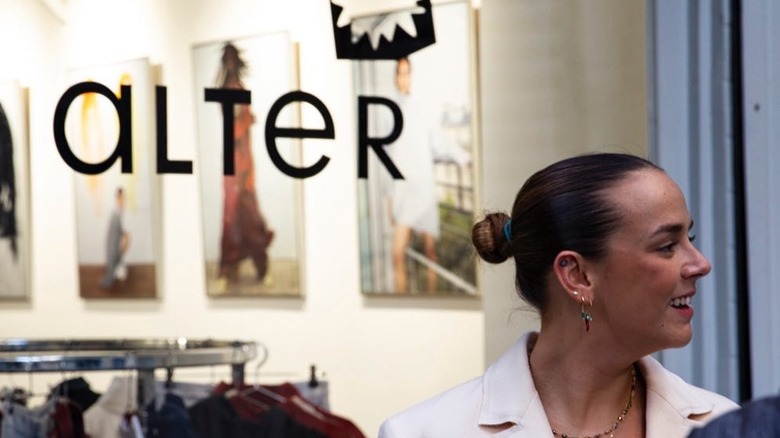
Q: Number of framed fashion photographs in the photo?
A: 4